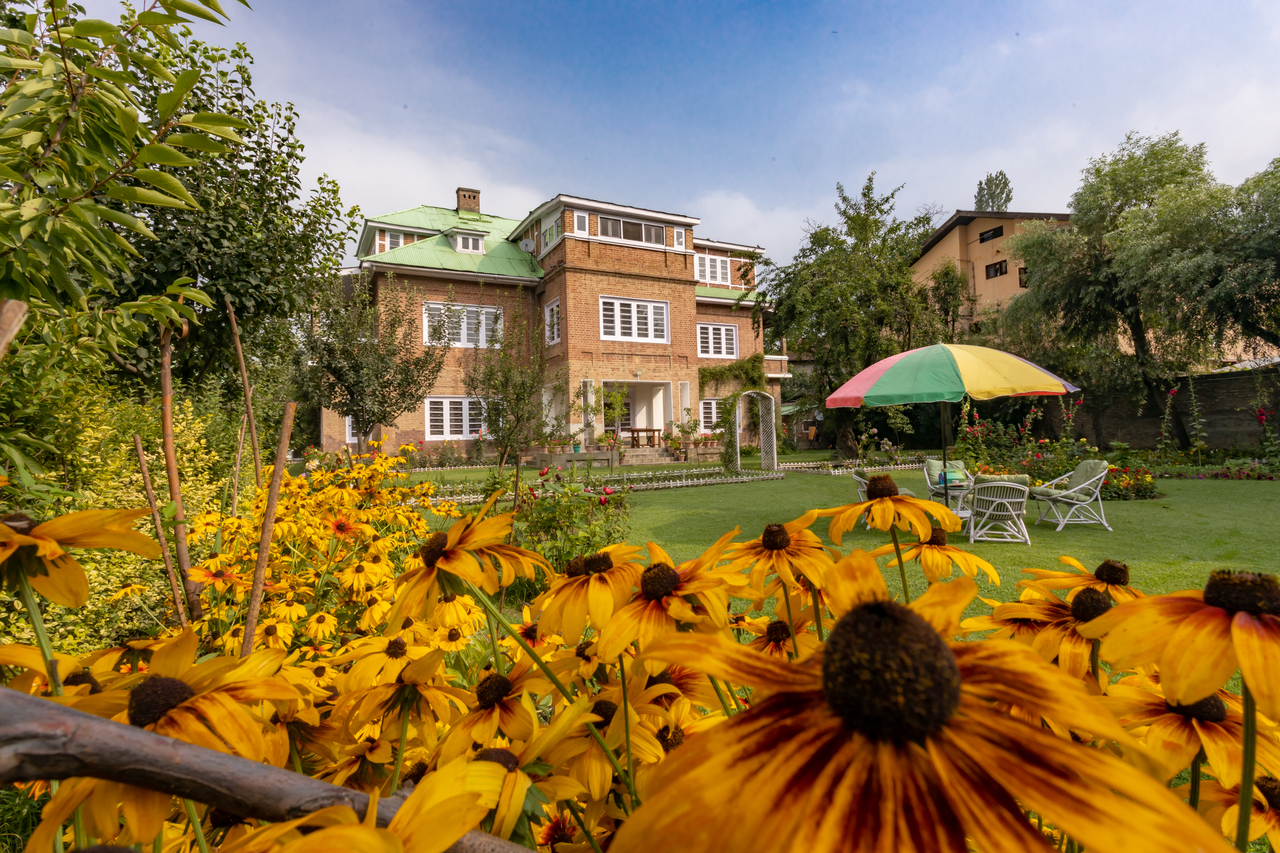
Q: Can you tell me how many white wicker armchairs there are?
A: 4